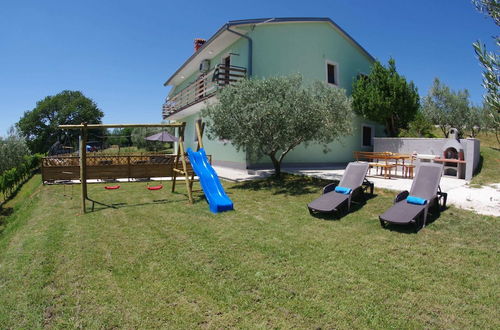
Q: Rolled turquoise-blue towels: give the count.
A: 2